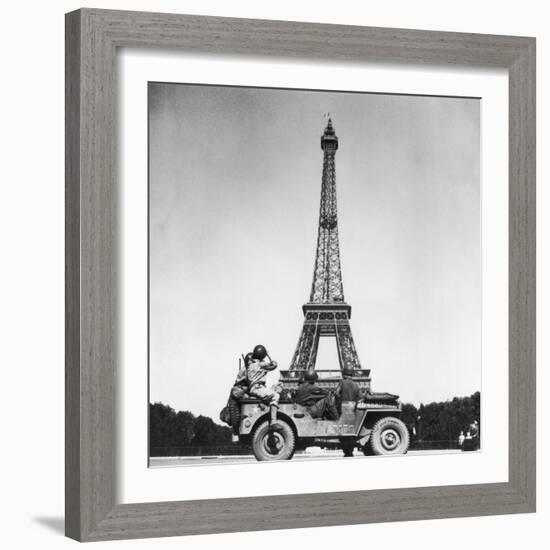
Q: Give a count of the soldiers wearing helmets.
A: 4